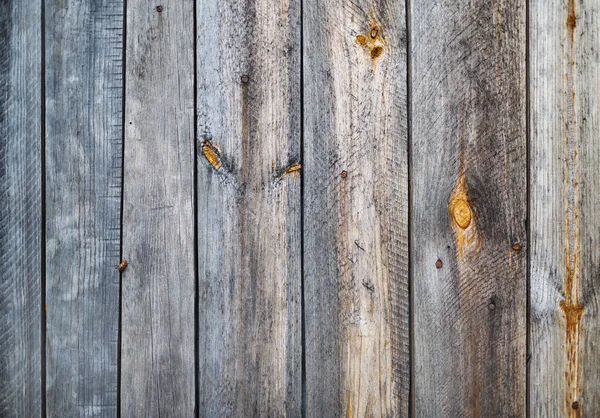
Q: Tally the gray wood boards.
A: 7